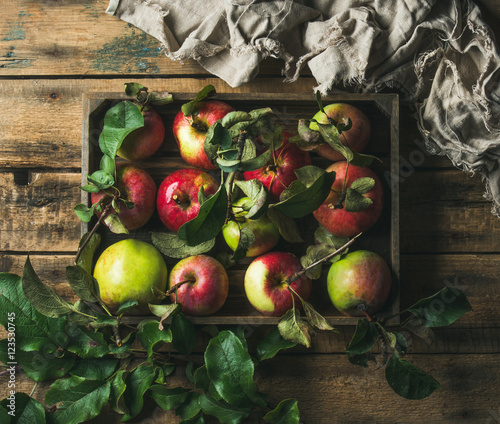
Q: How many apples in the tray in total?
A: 12